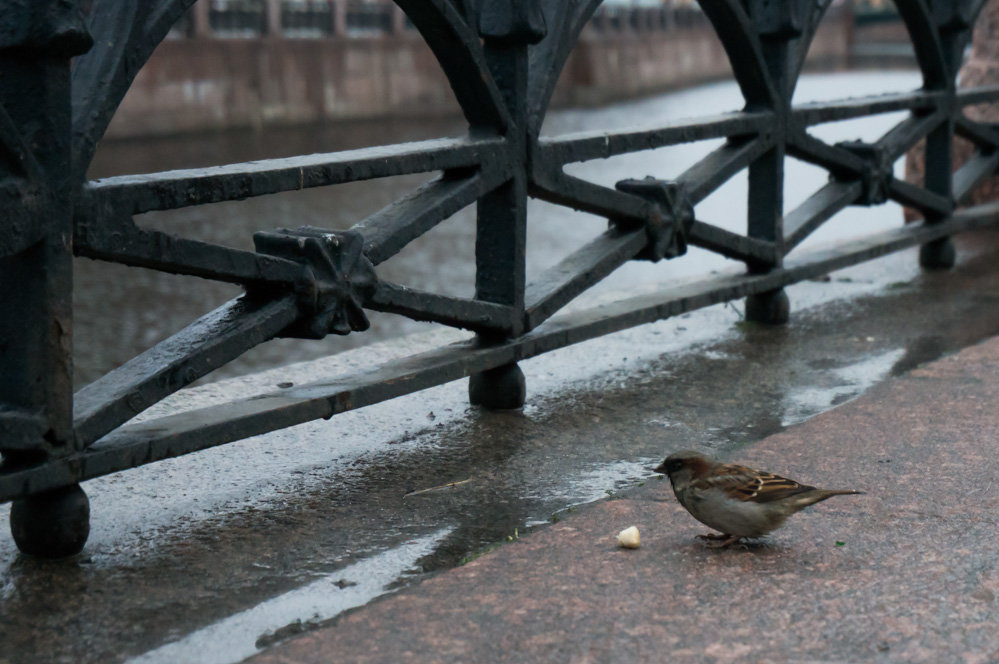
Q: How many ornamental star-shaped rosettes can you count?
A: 3